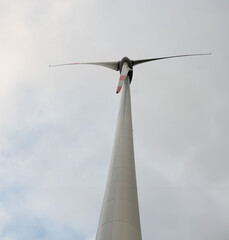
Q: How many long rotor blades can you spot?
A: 3